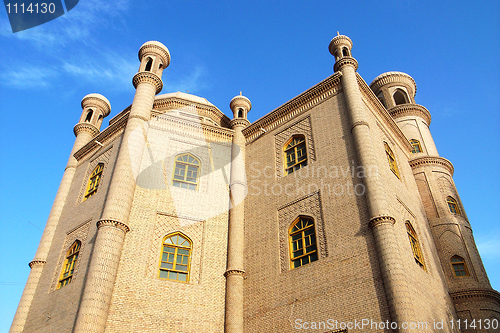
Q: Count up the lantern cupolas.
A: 5